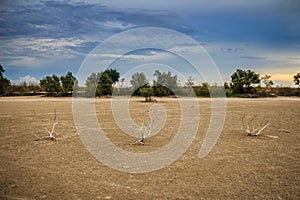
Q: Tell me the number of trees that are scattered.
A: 3